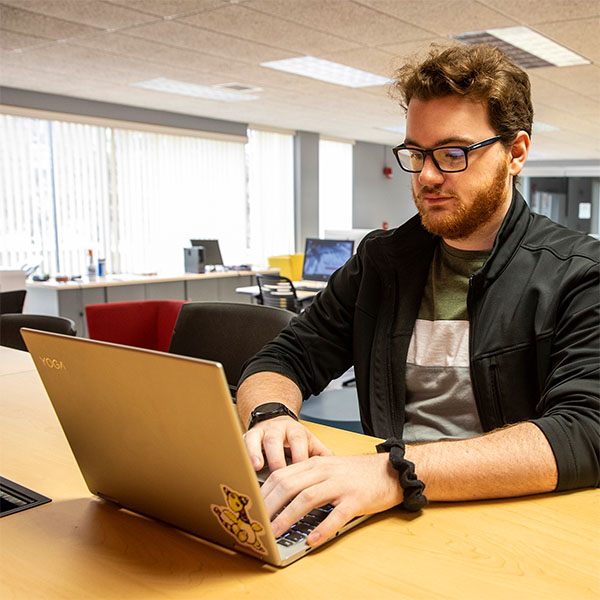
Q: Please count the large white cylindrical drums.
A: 0